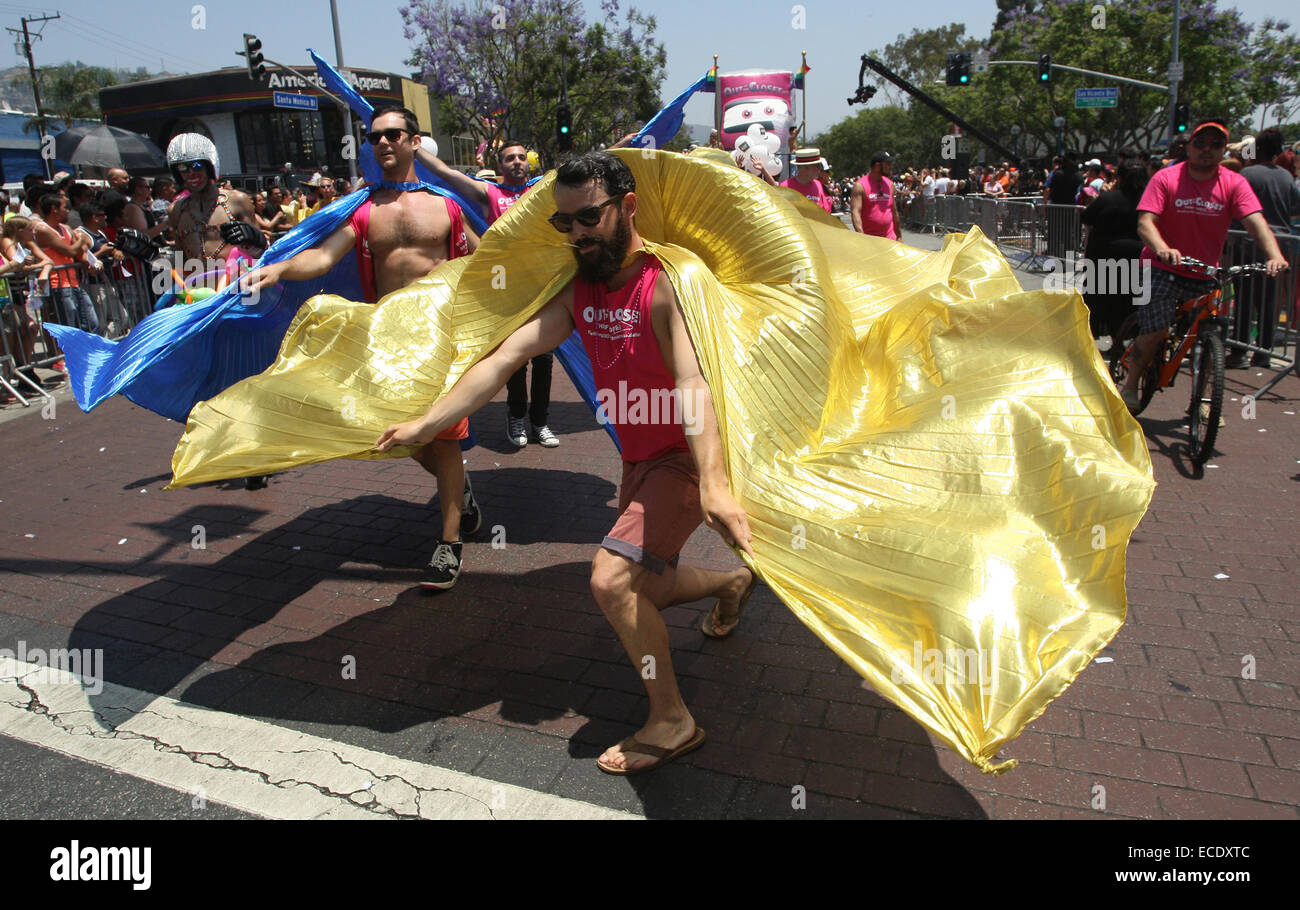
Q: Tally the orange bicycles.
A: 1